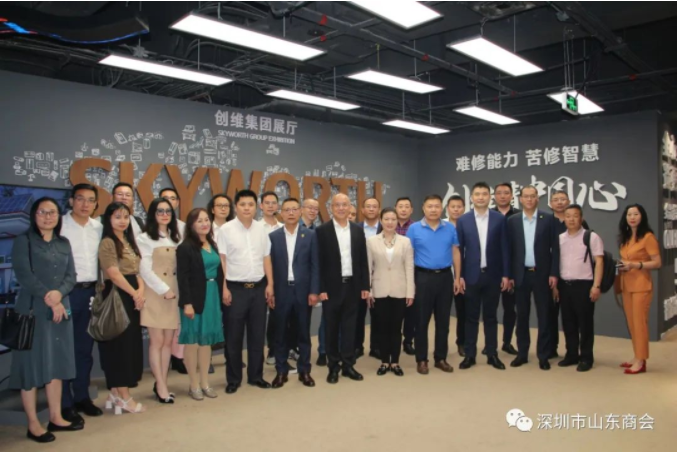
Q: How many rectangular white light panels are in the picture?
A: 9